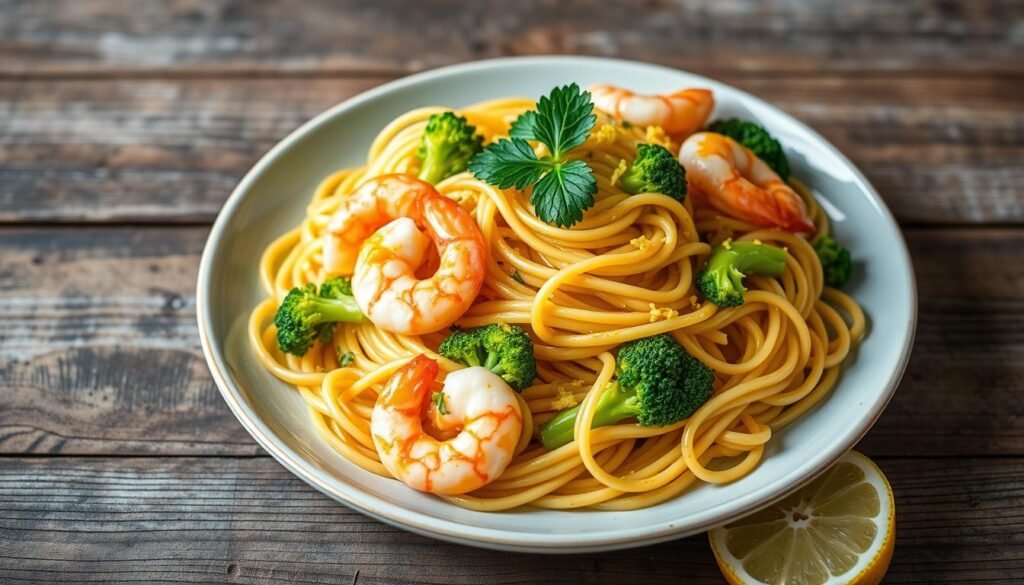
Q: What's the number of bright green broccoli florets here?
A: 8